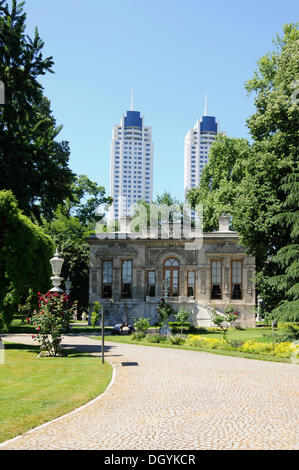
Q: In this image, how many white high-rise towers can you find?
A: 2